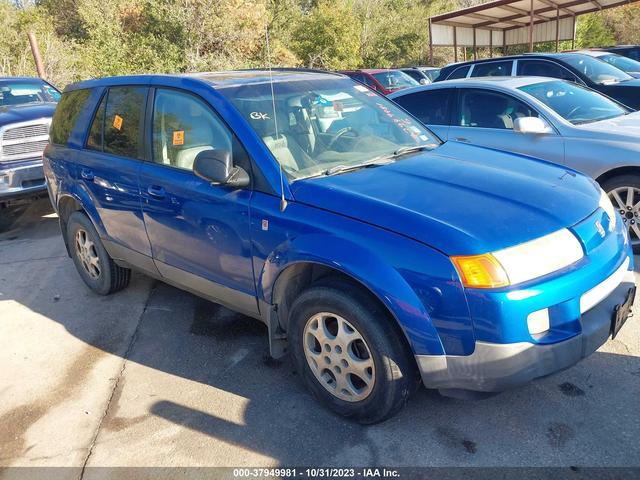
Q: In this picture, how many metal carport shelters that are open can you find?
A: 1